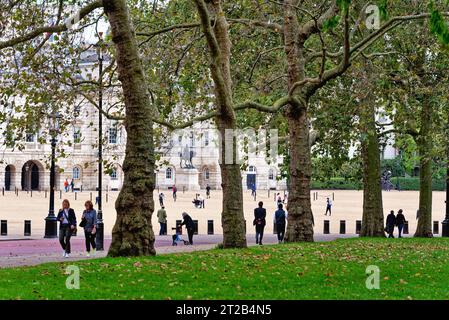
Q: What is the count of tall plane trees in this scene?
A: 5